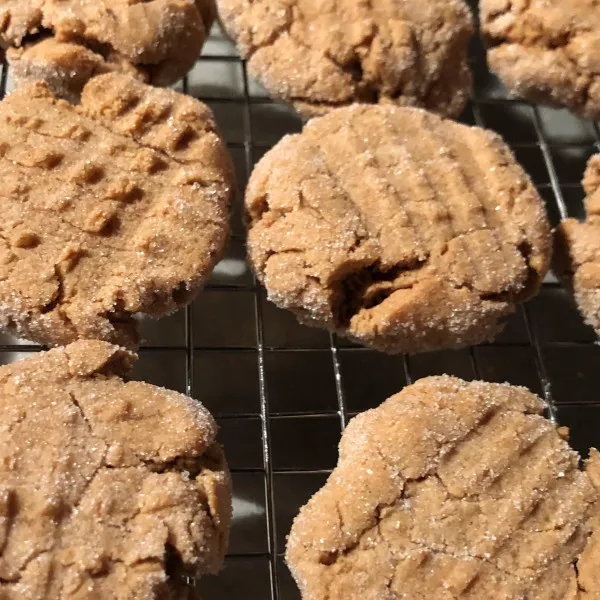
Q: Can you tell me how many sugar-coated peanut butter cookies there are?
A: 8